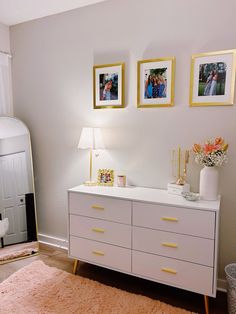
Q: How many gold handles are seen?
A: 6